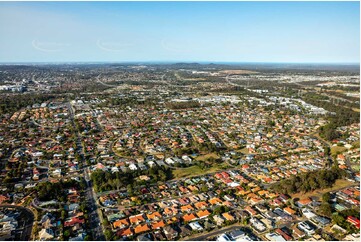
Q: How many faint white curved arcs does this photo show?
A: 3